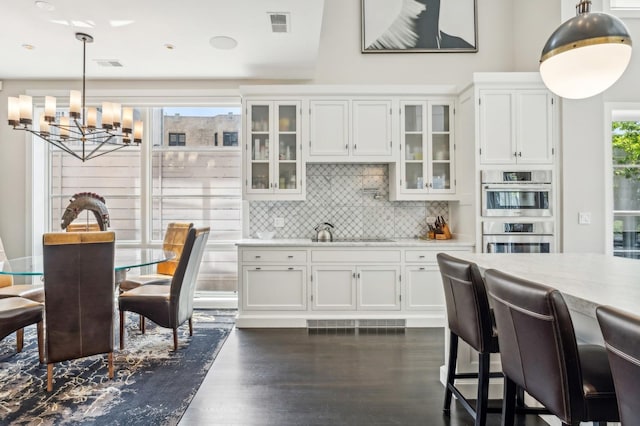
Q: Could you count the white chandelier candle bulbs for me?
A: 12